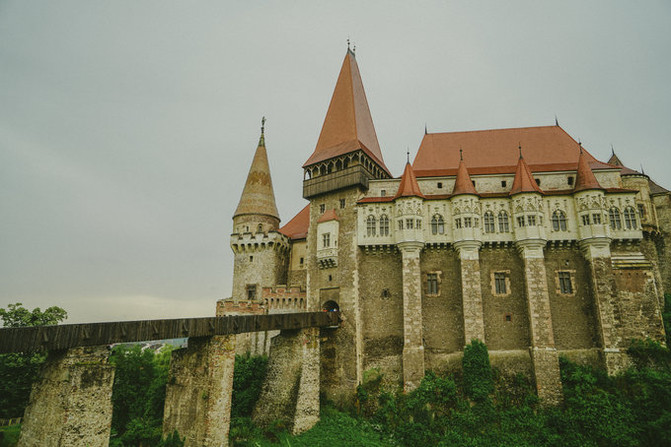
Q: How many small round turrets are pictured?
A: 4